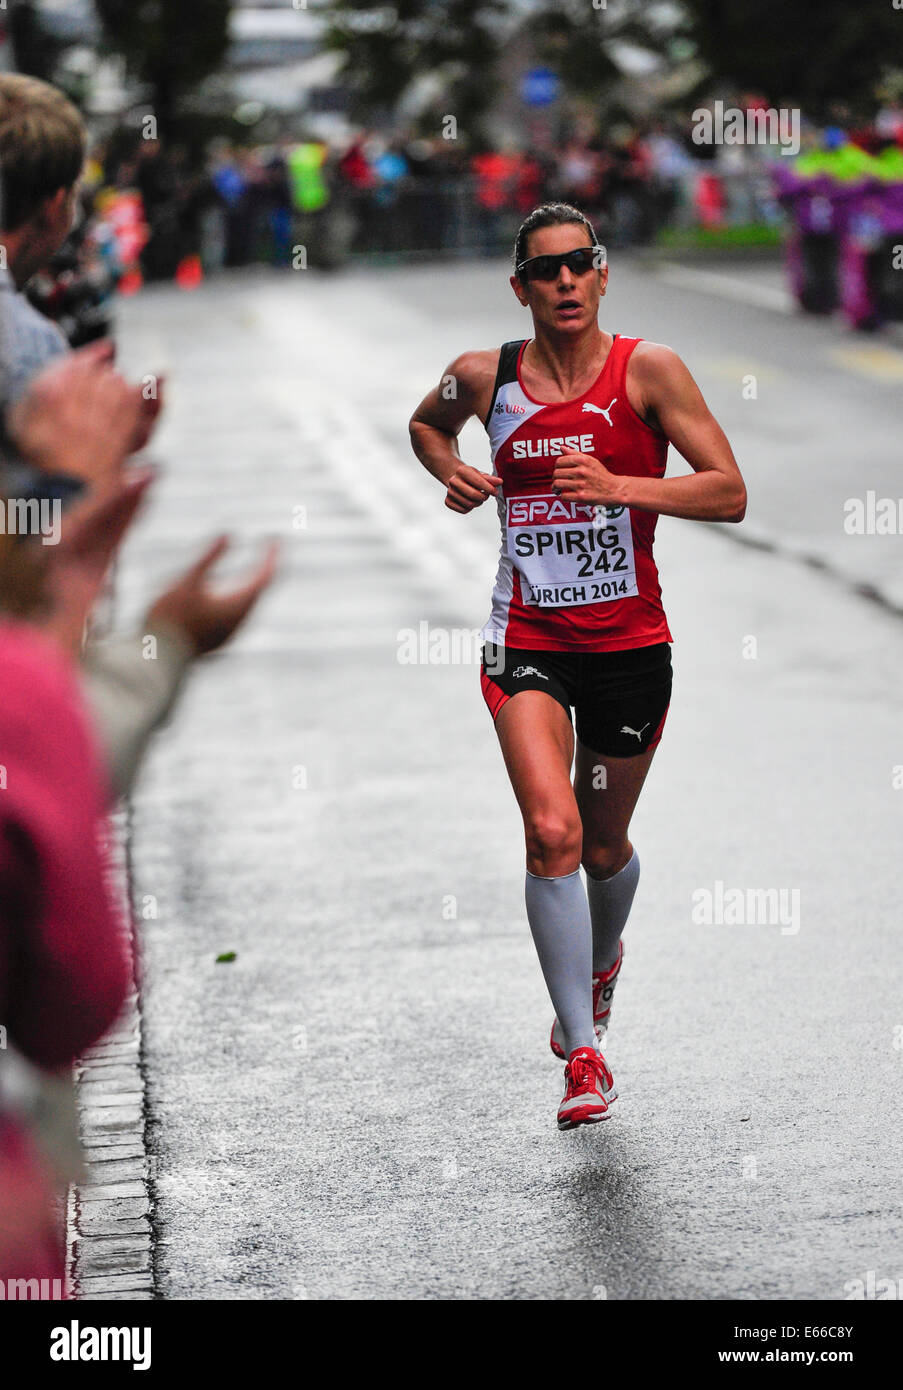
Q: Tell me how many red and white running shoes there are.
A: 2